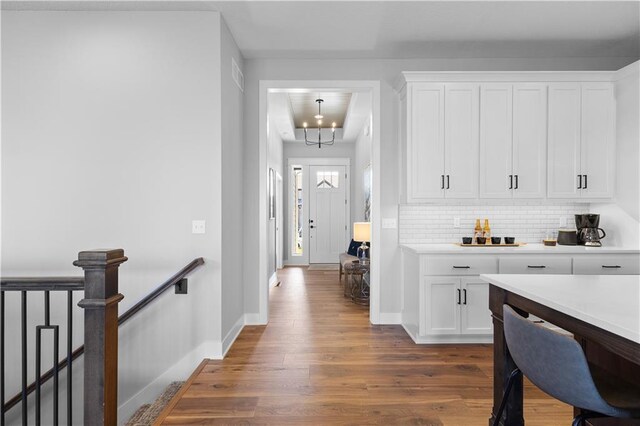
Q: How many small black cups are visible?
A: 4